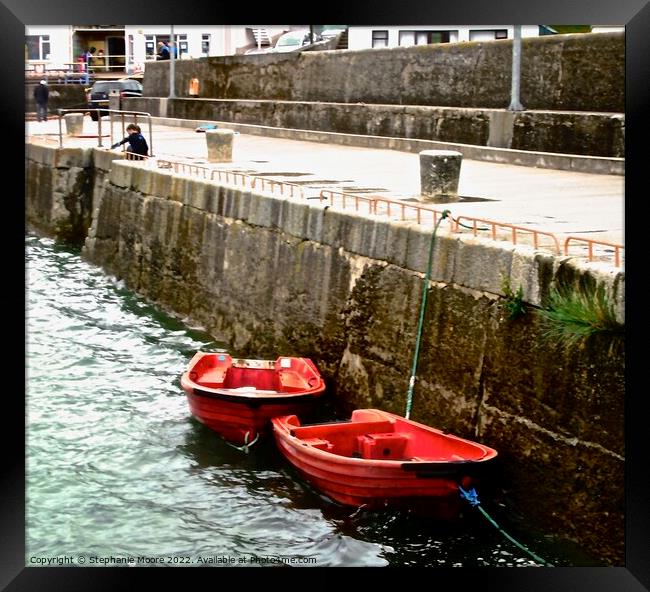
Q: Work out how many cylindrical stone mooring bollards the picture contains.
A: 3